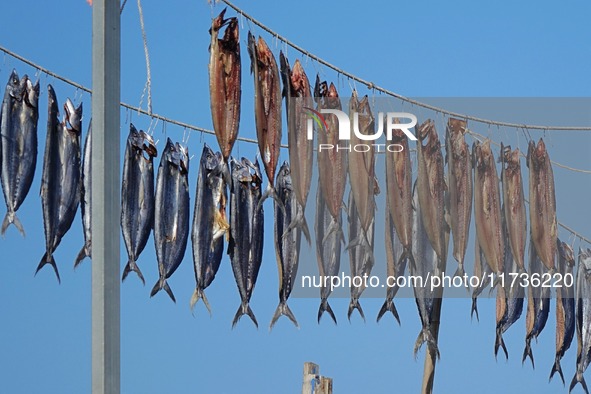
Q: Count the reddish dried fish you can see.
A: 11